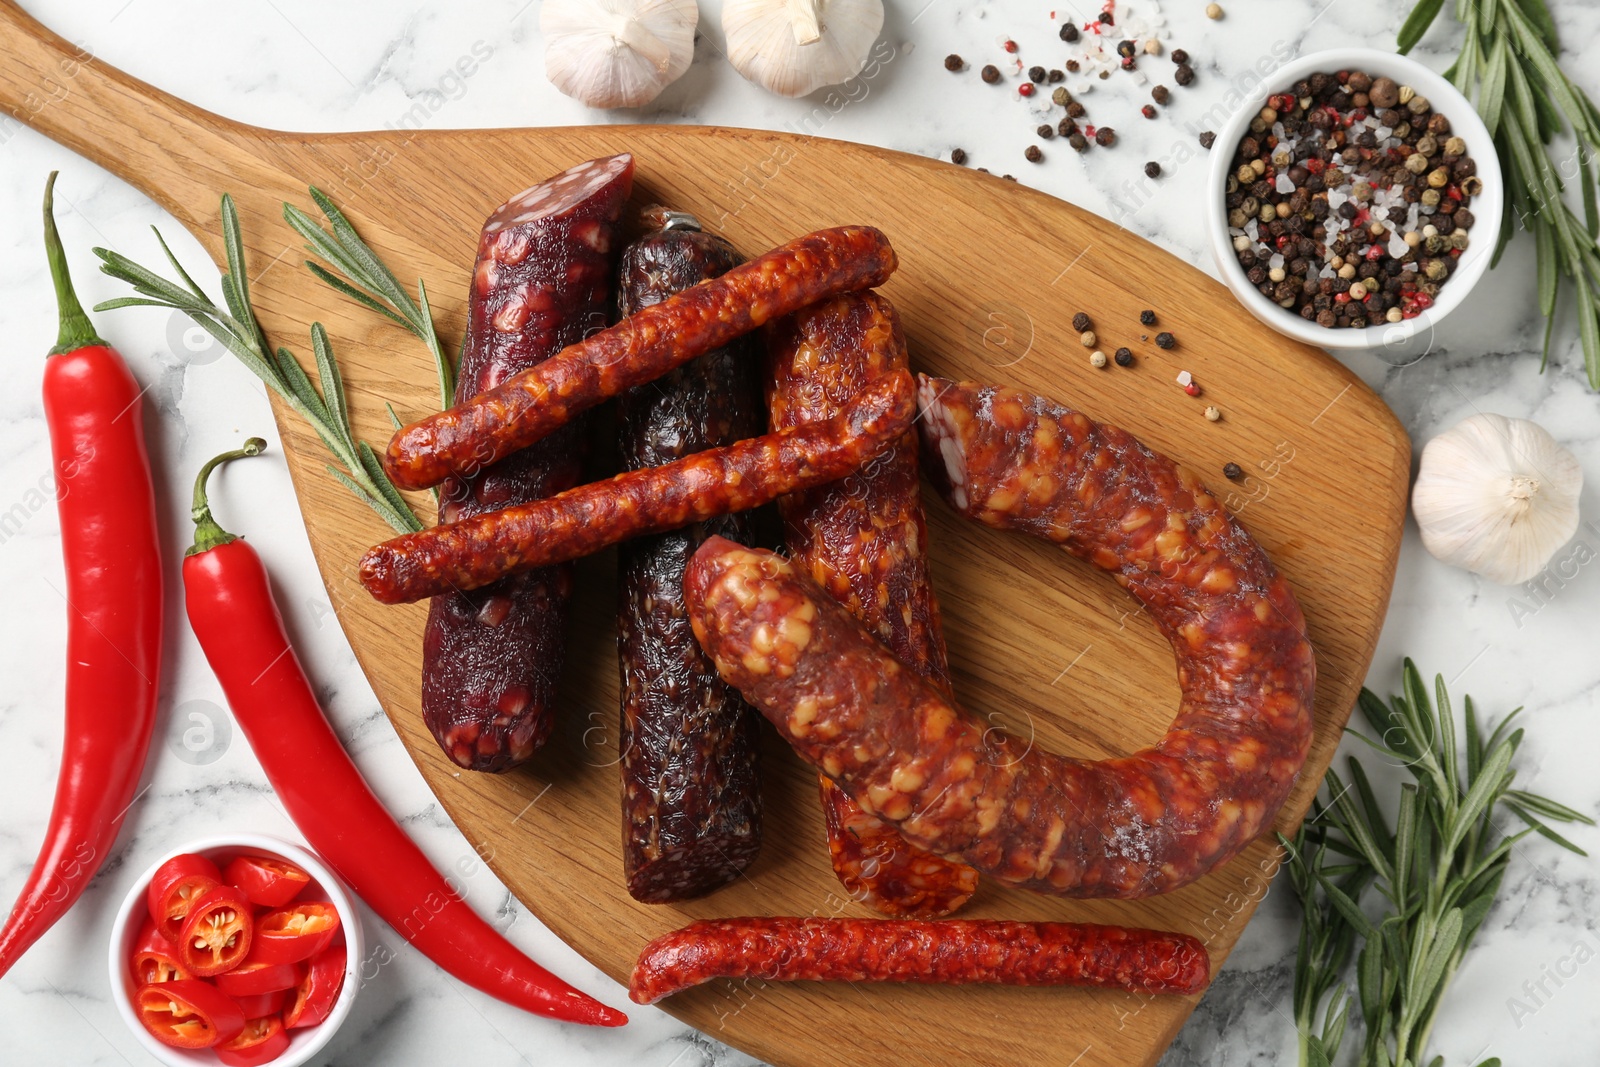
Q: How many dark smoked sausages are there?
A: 2